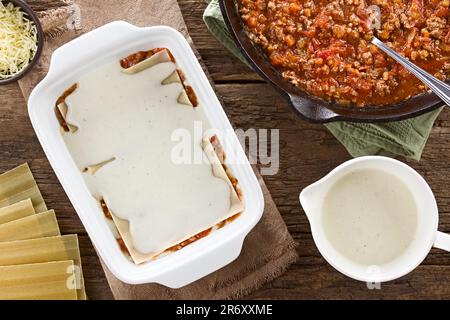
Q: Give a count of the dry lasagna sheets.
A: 5